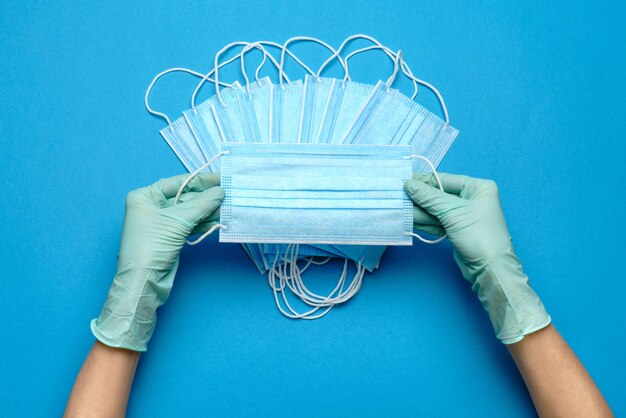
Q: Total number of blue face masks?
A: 9